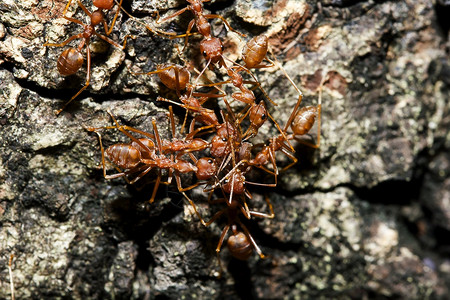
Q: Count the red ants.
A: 8